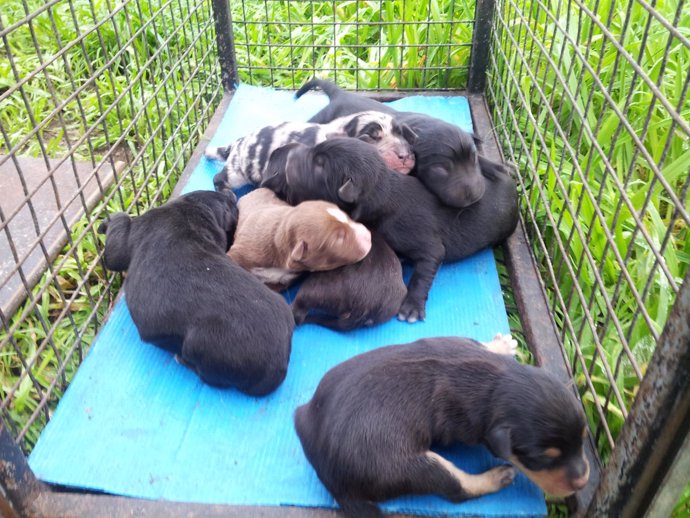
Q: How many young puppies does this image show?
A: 7